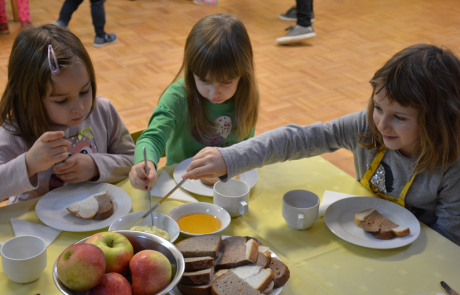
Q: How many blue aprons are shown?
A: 0